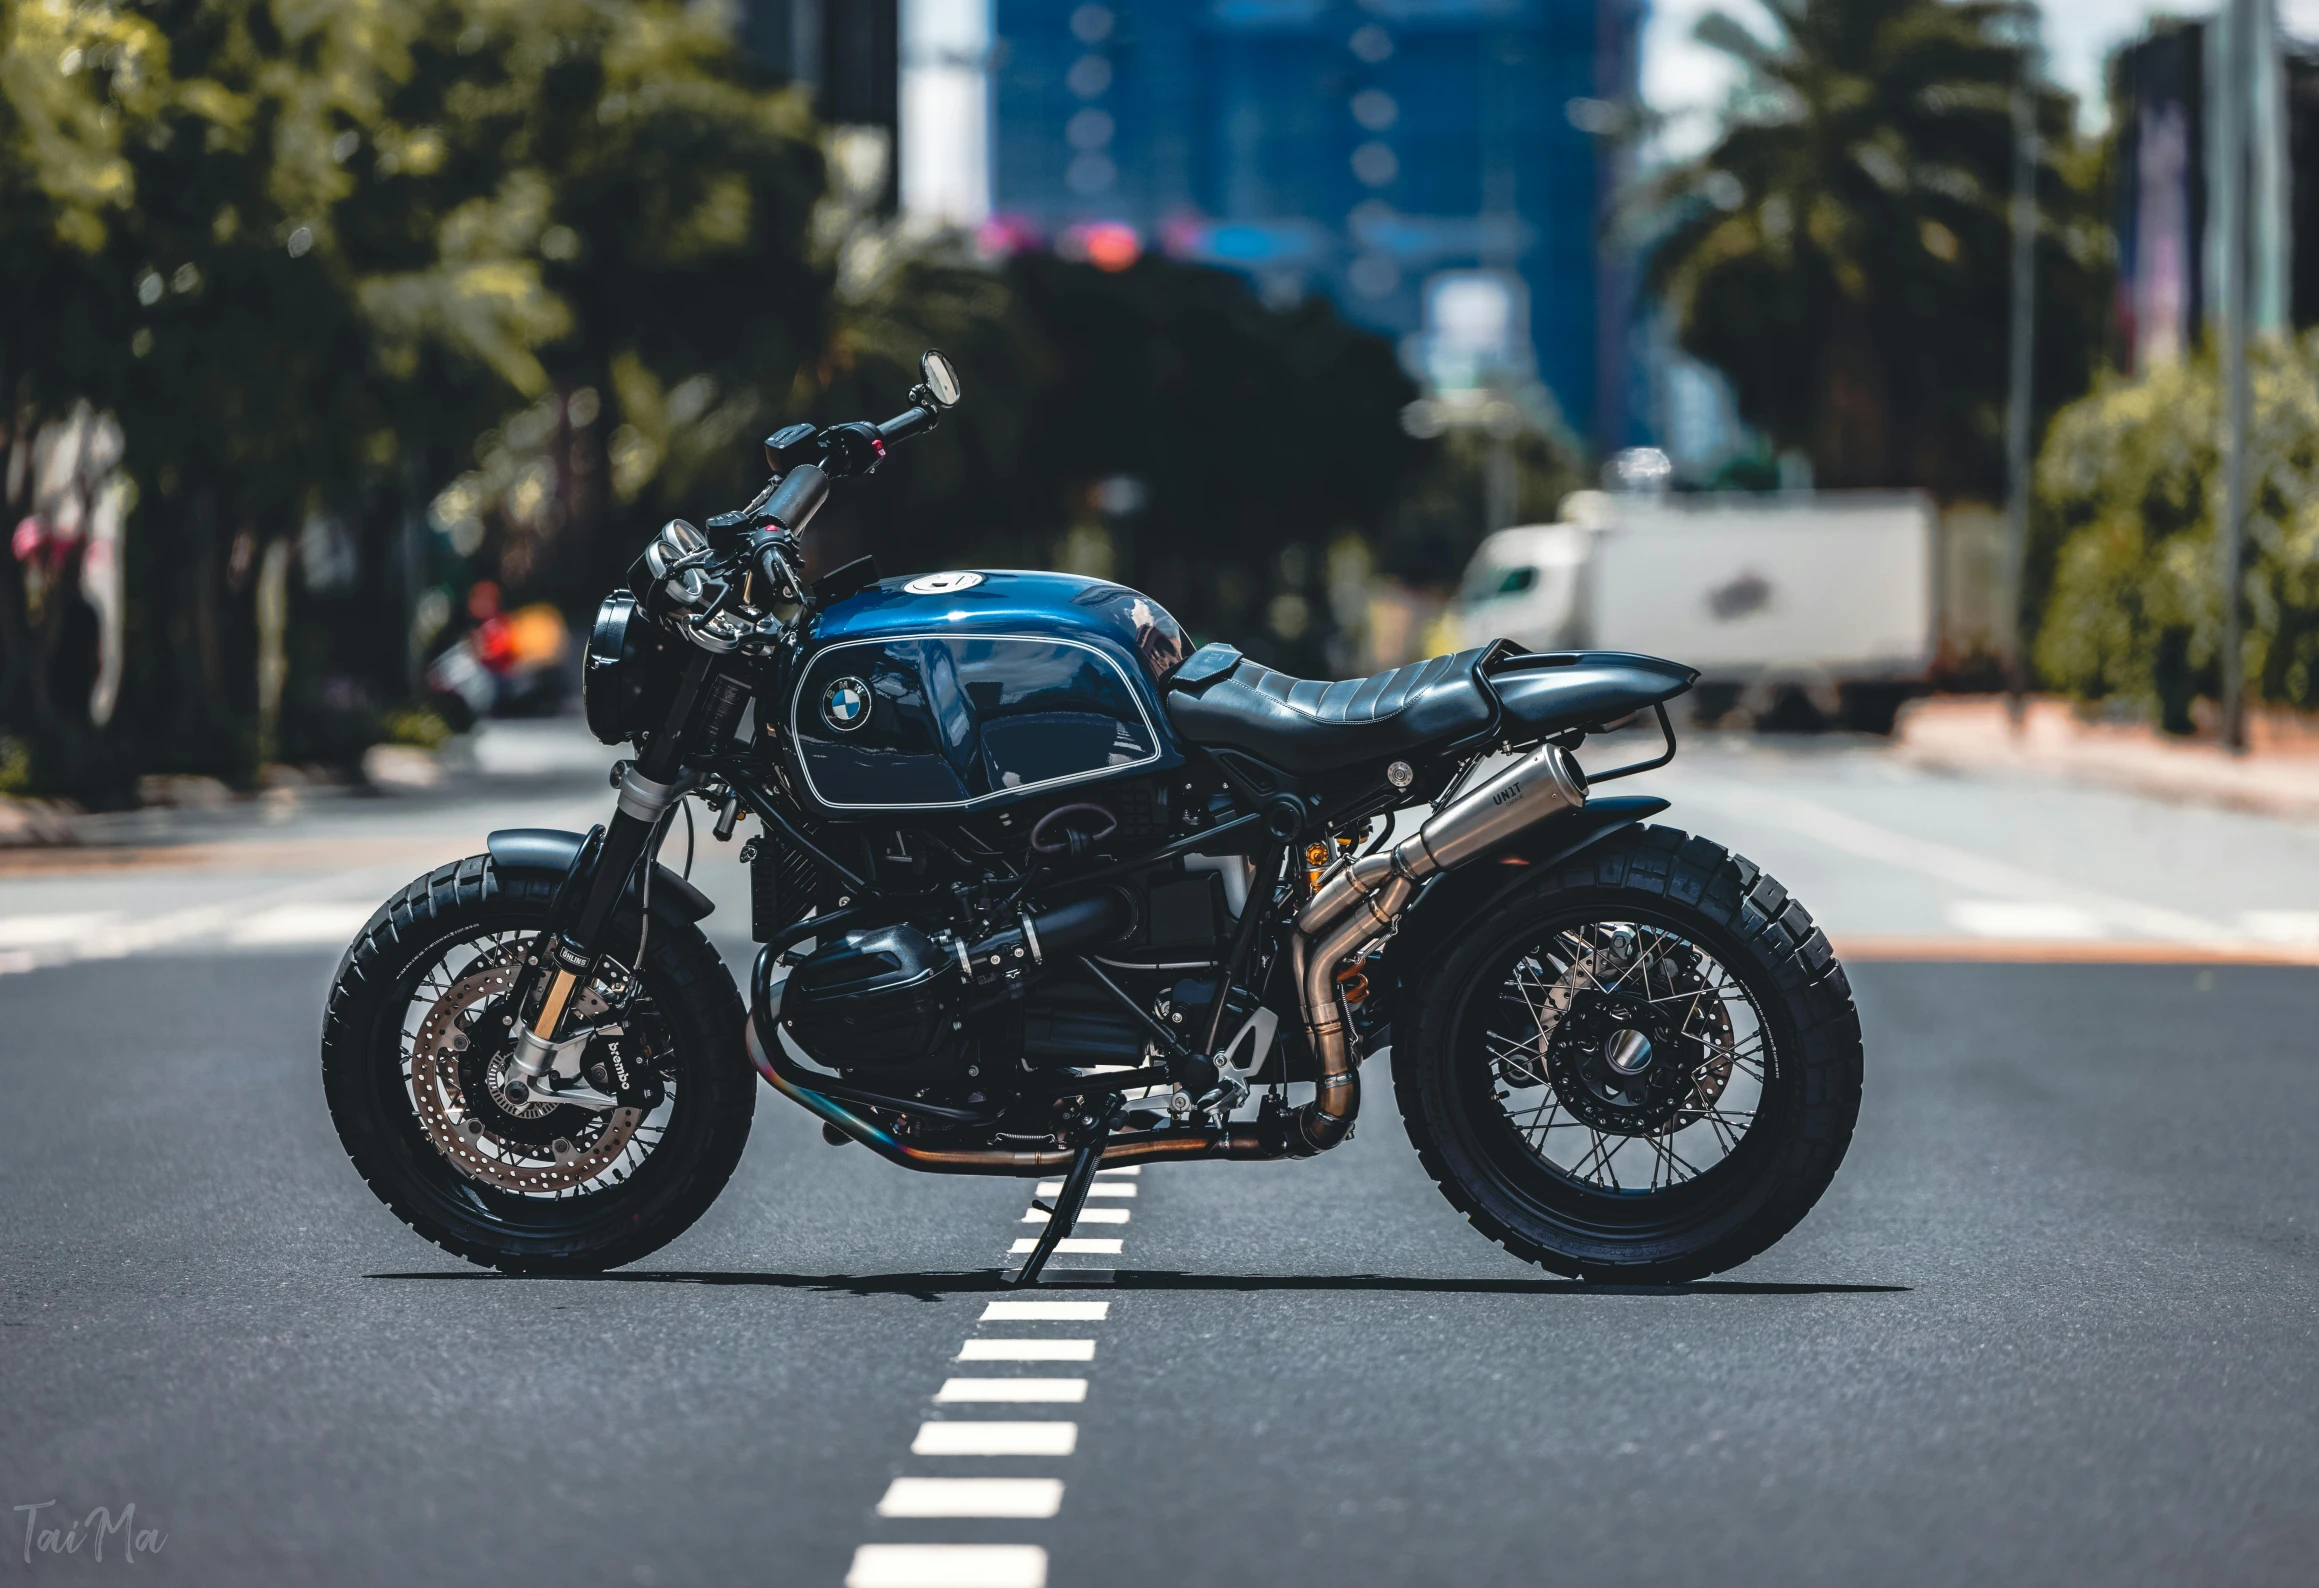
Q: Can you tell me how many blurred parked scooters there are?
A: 1